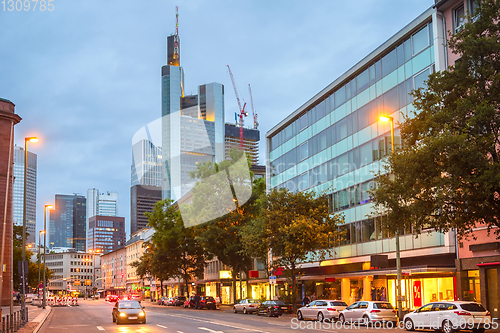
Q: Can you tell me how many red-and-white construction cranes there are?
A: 2